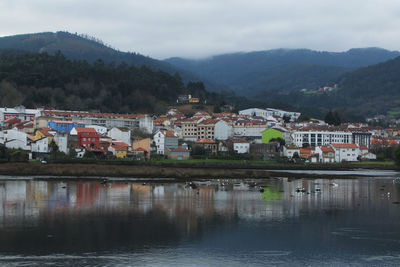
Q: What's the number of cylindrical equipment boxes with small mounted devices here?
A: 0